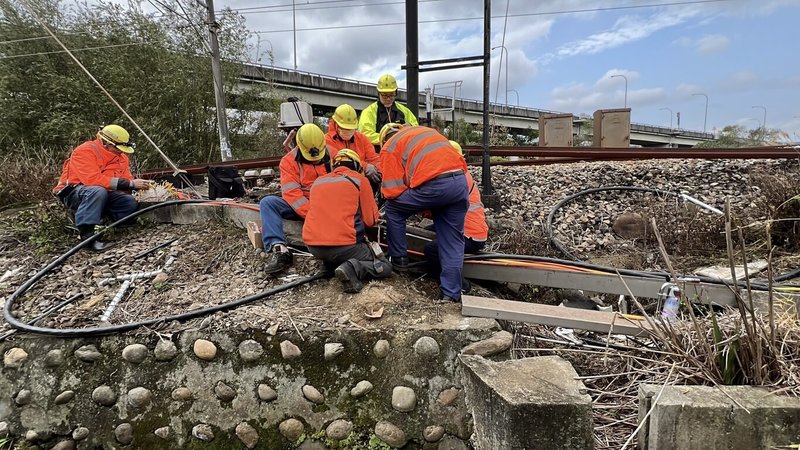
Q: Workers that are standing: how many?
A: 2